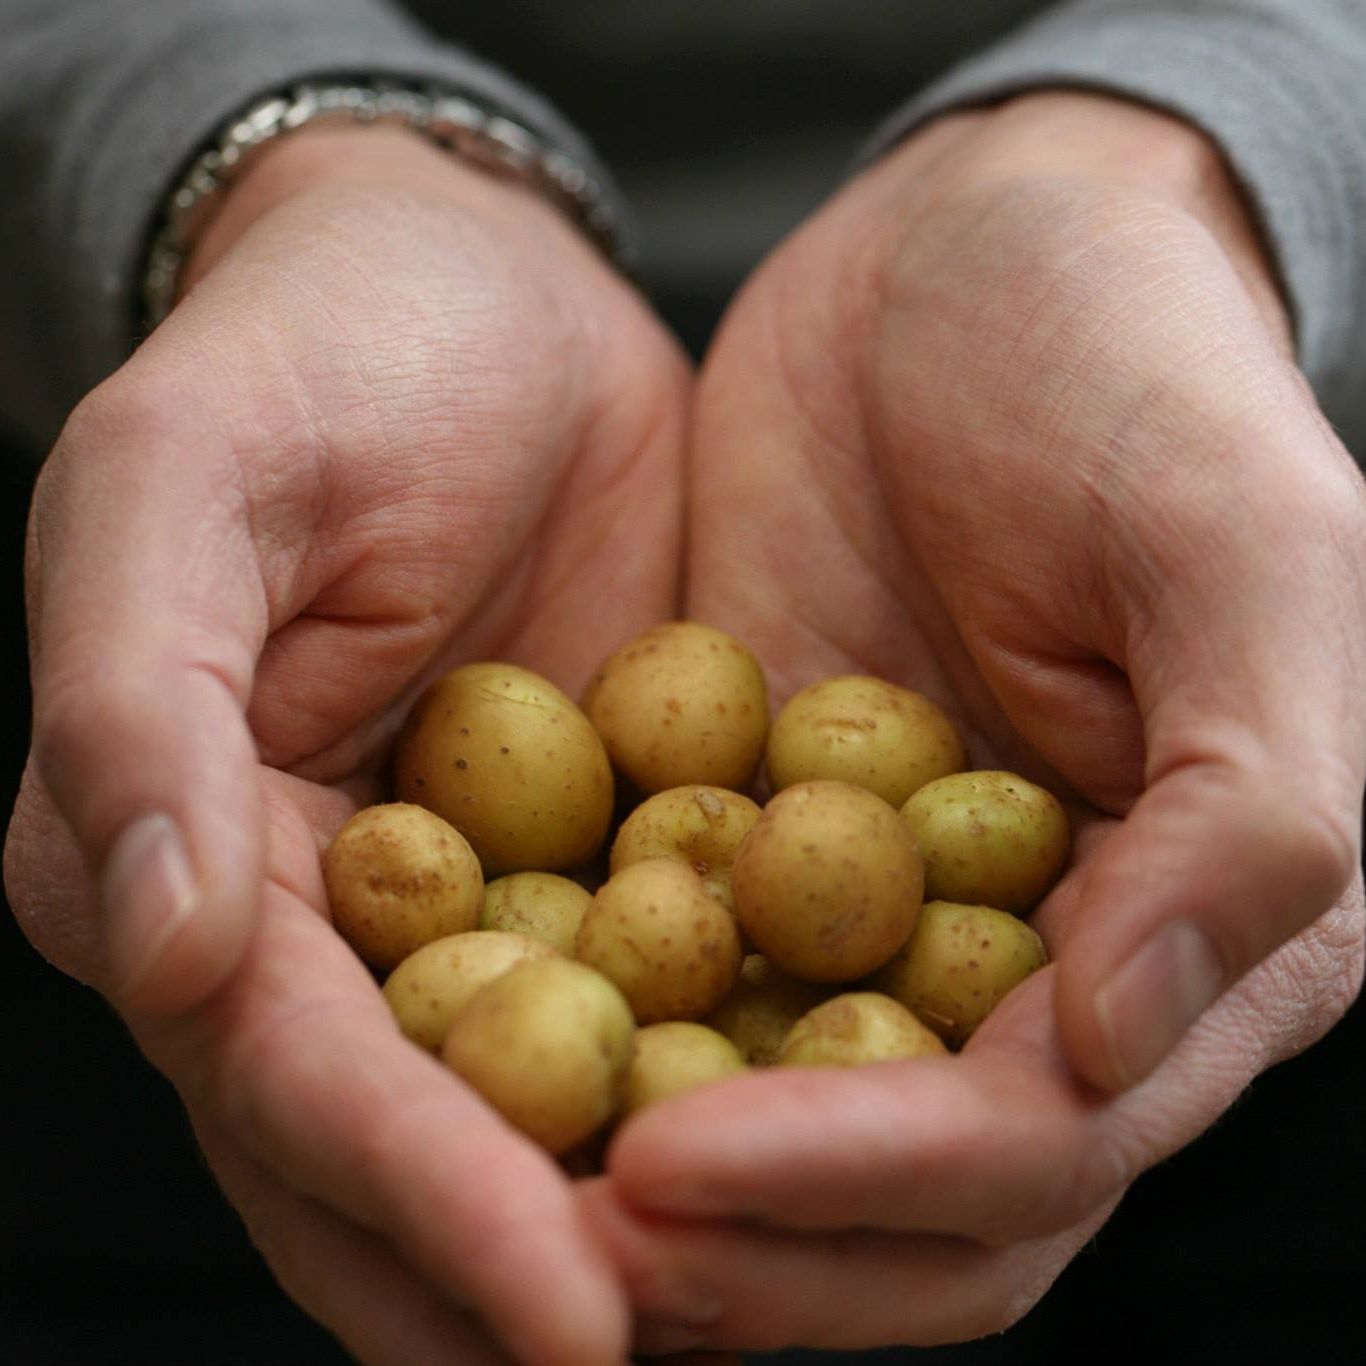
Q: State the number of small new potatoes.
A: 15